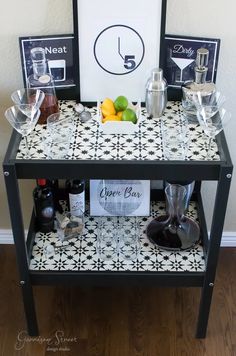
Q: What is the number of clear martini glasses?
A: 4